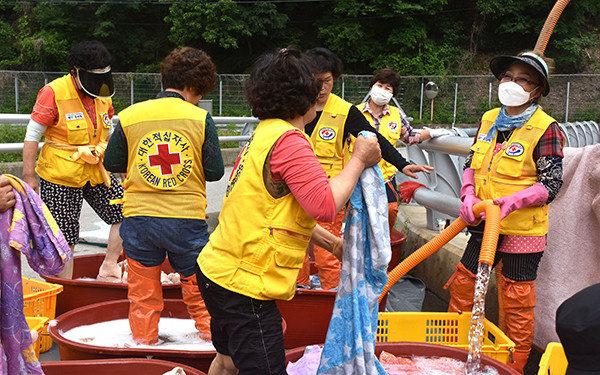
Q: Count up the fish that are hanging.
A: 0